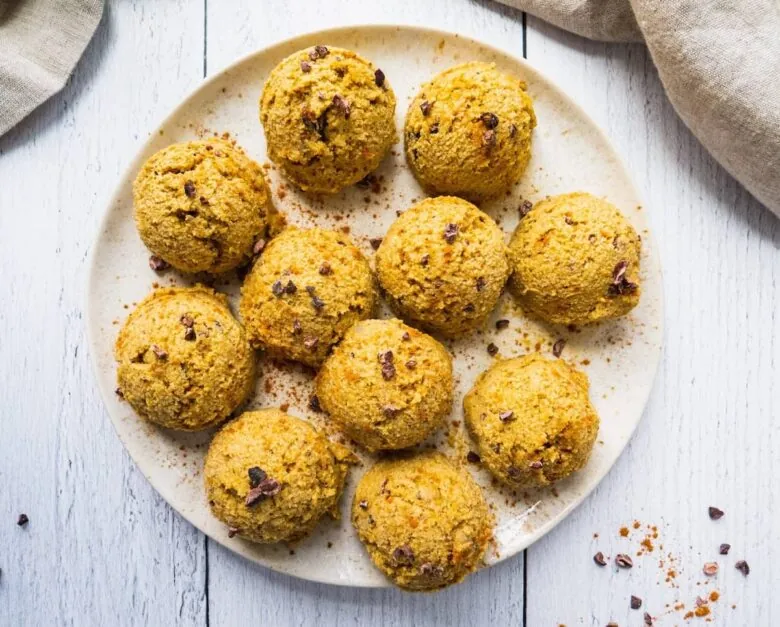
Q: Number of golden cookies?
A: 11